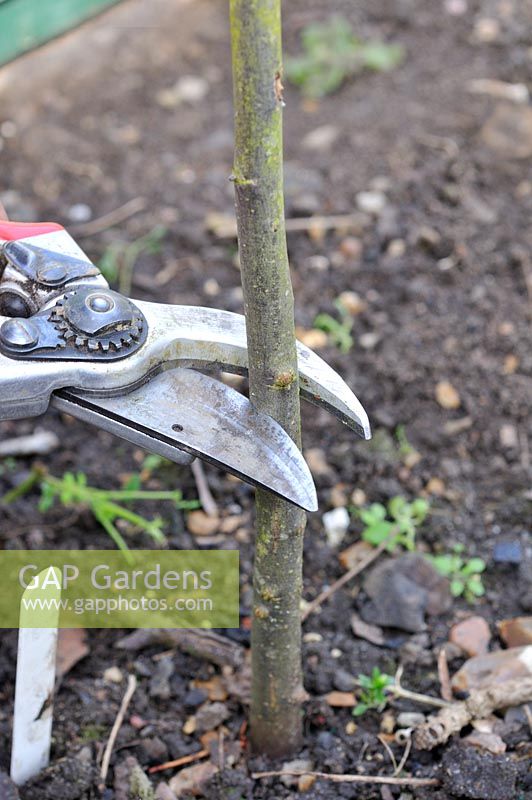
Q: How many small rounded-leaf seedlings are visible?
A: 2